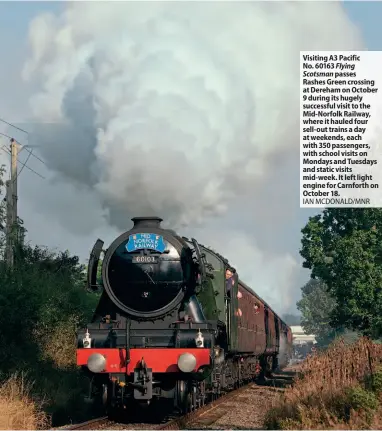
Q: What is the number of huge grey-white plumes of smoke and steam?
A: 1